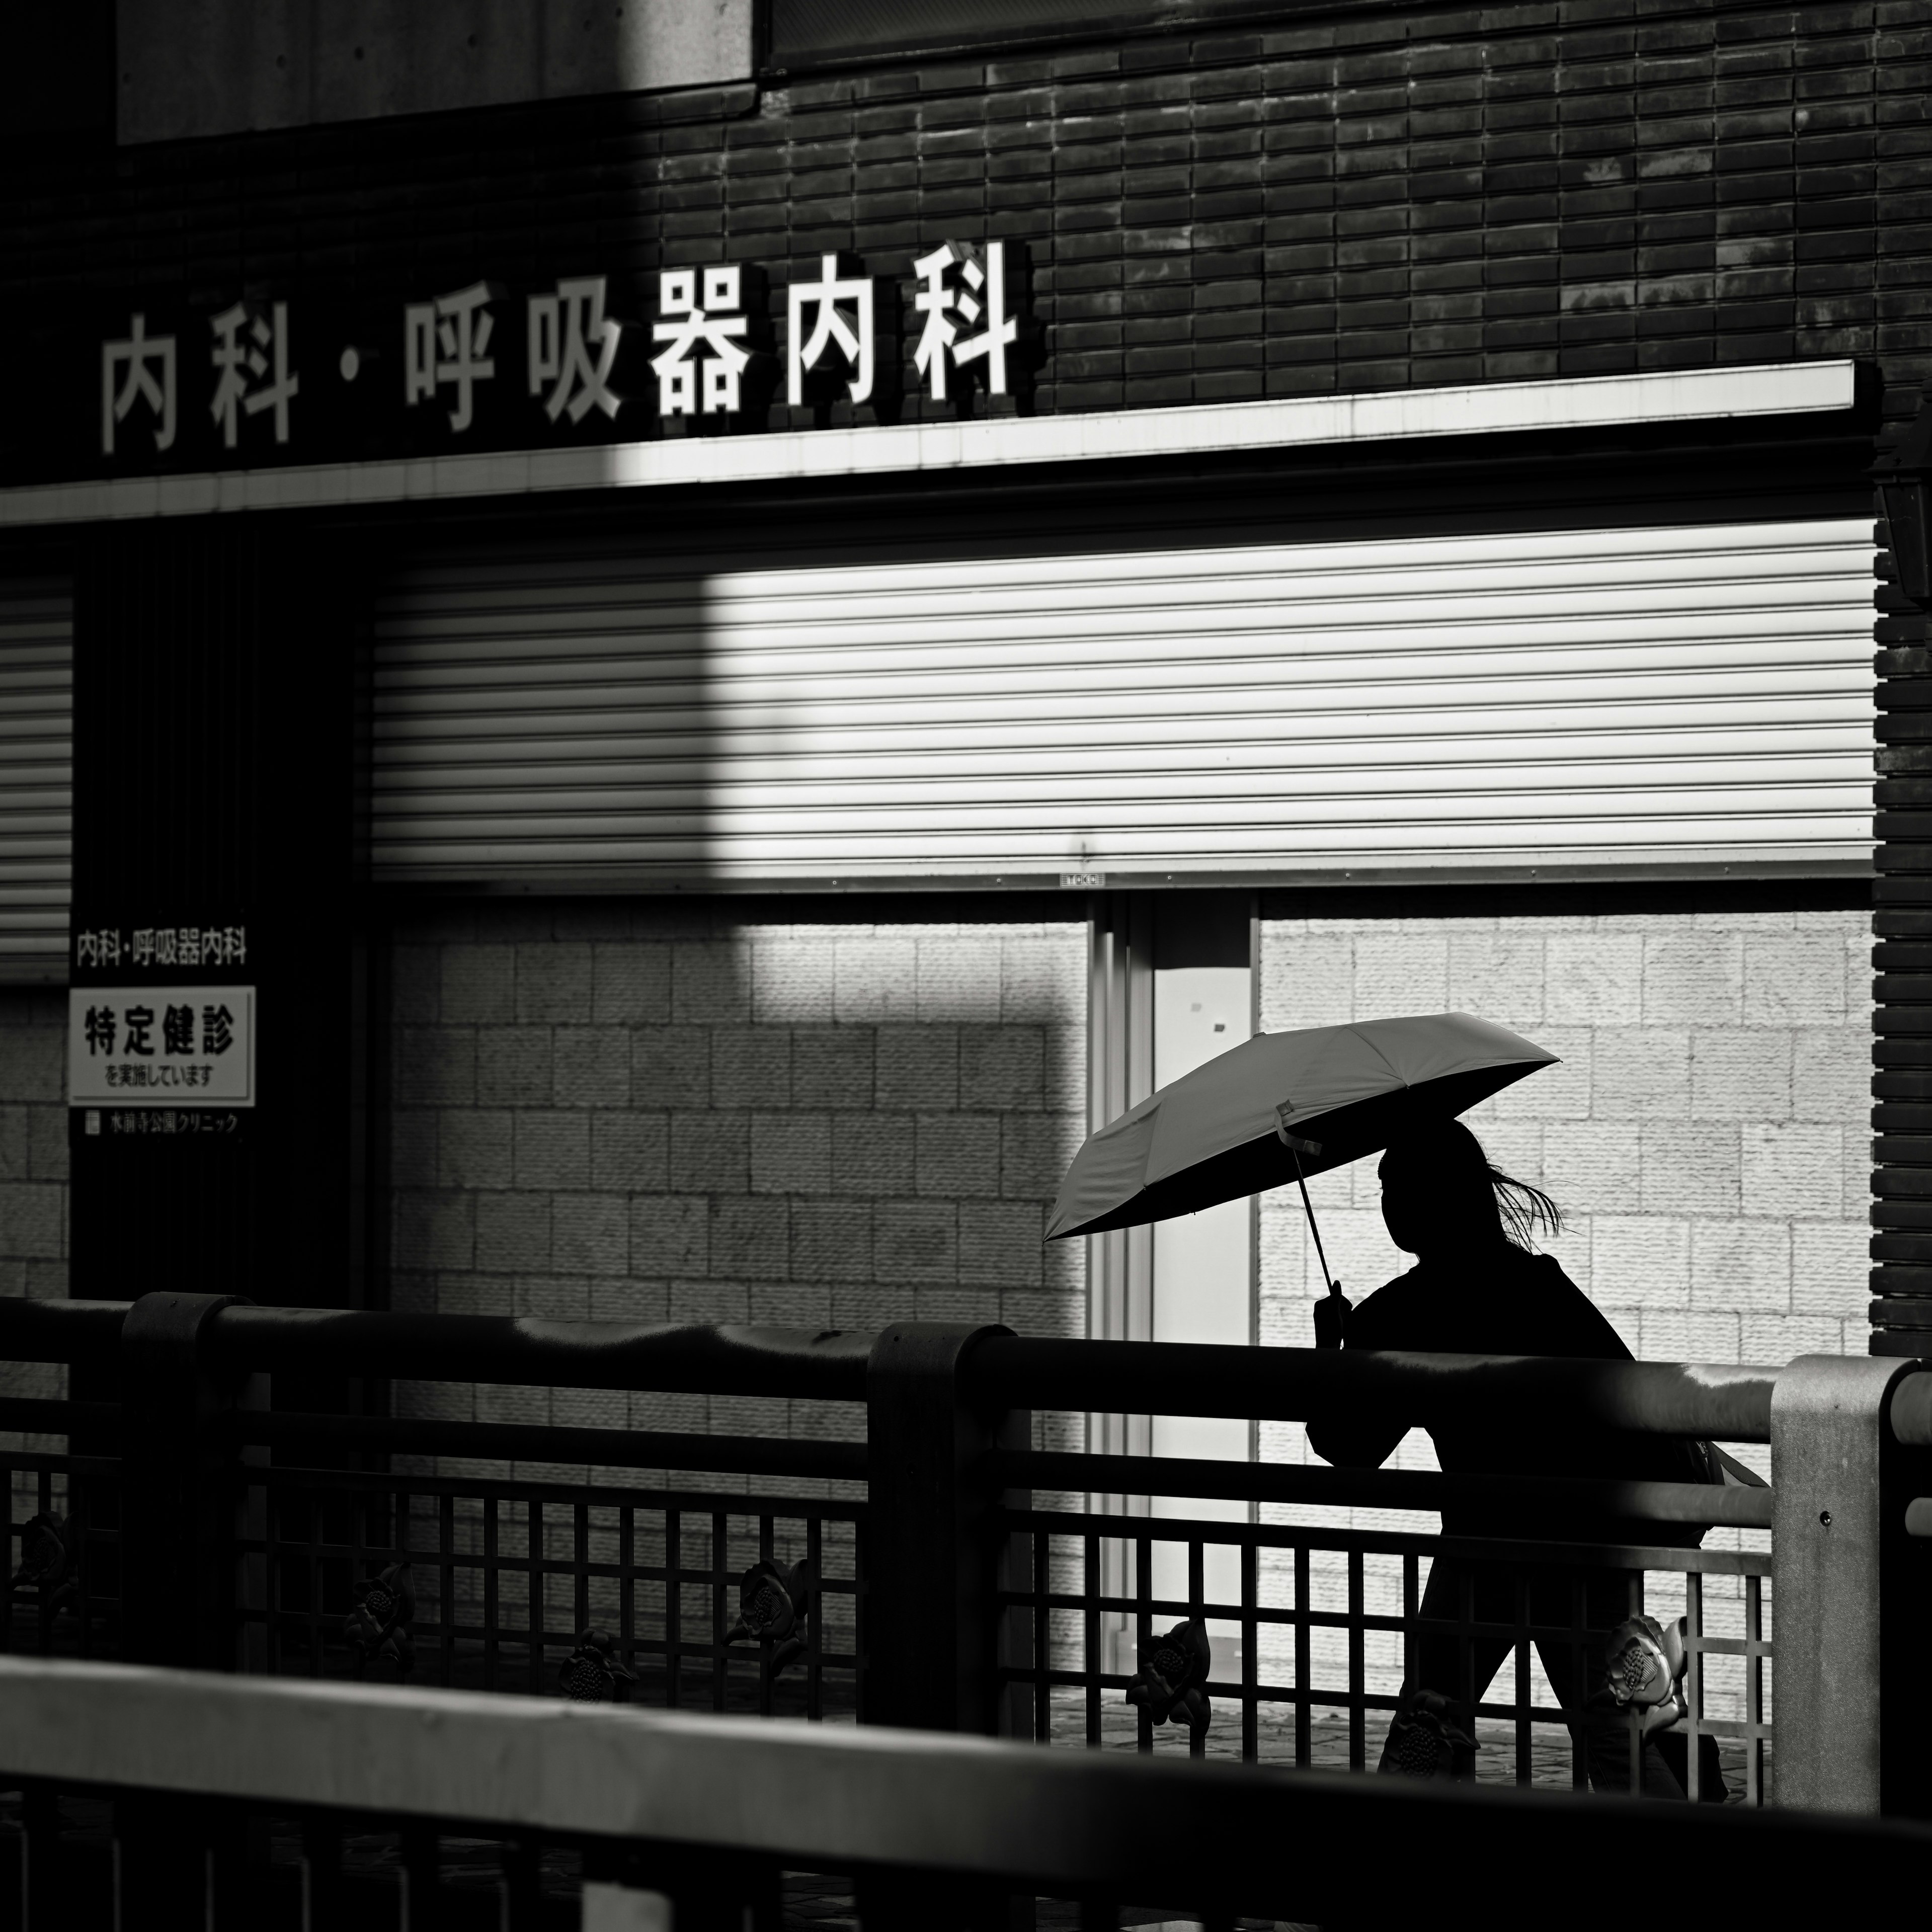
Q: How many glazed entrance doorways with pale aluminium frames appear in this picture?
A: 1